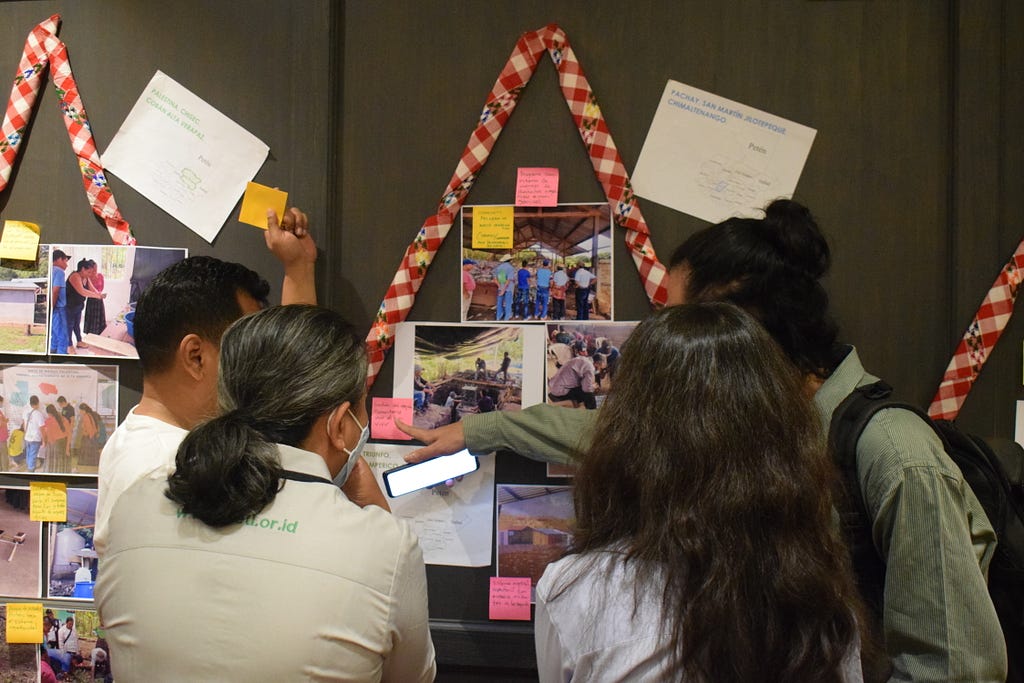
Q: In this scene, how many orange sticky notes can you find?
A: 1